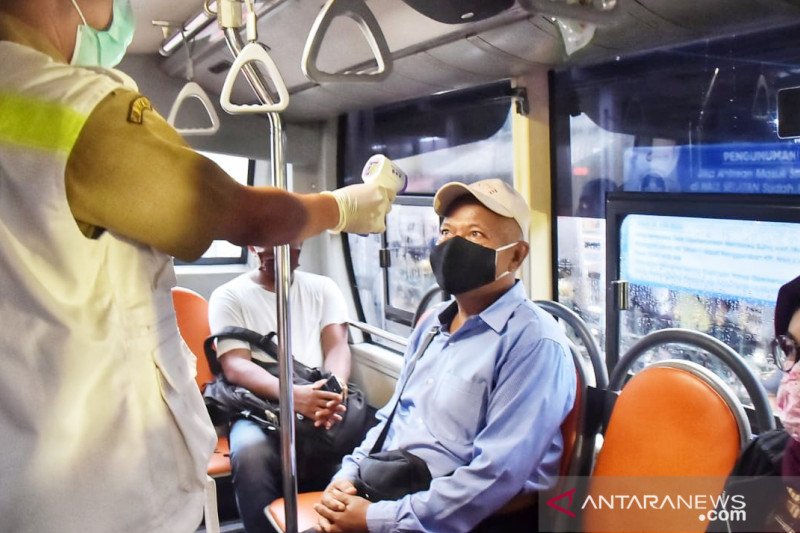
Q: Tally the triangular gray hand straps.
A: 3